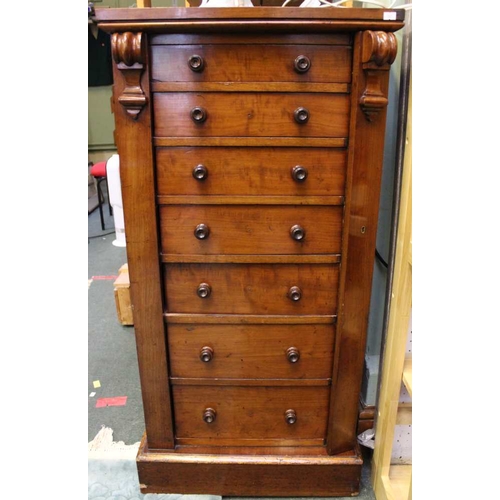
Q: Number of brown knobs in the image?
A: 14